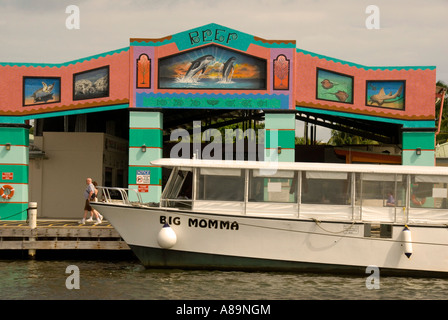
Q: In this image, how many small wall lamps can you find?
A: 4